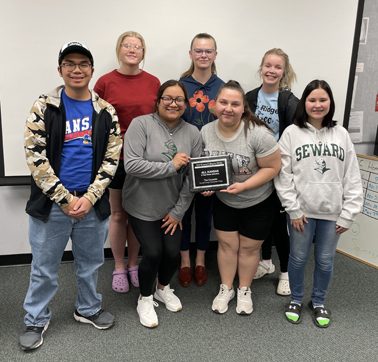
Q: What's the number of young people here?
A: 7